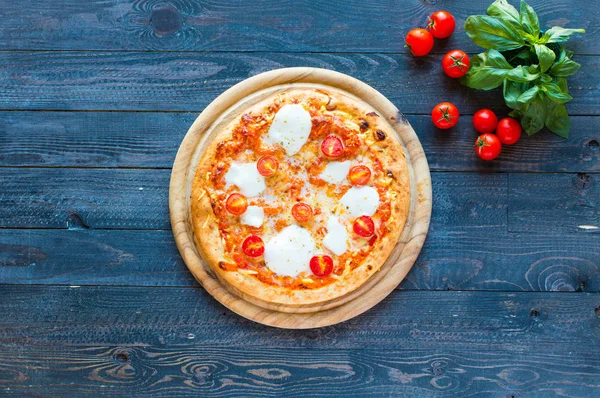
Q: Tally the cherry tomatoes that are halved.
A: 8